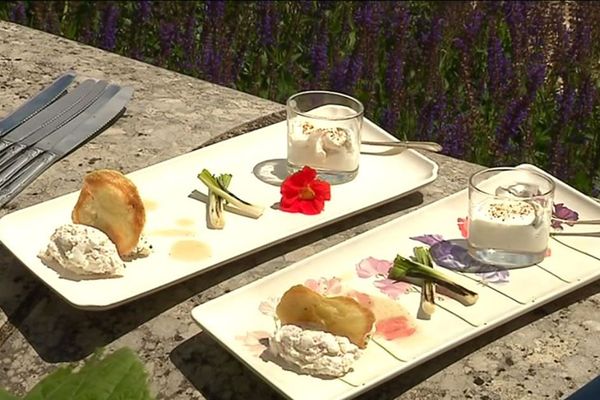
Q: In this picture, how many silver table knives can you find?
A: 5